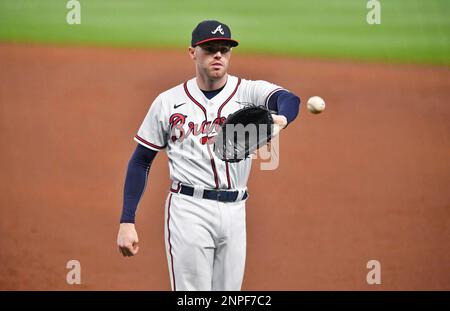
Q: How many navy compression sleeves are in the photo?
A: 2